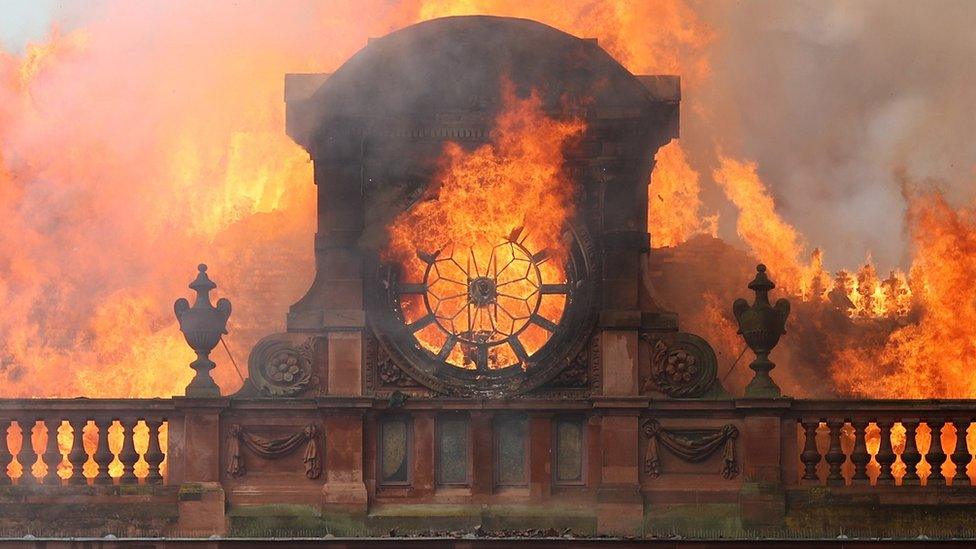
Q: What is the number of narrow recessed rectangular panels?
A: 4